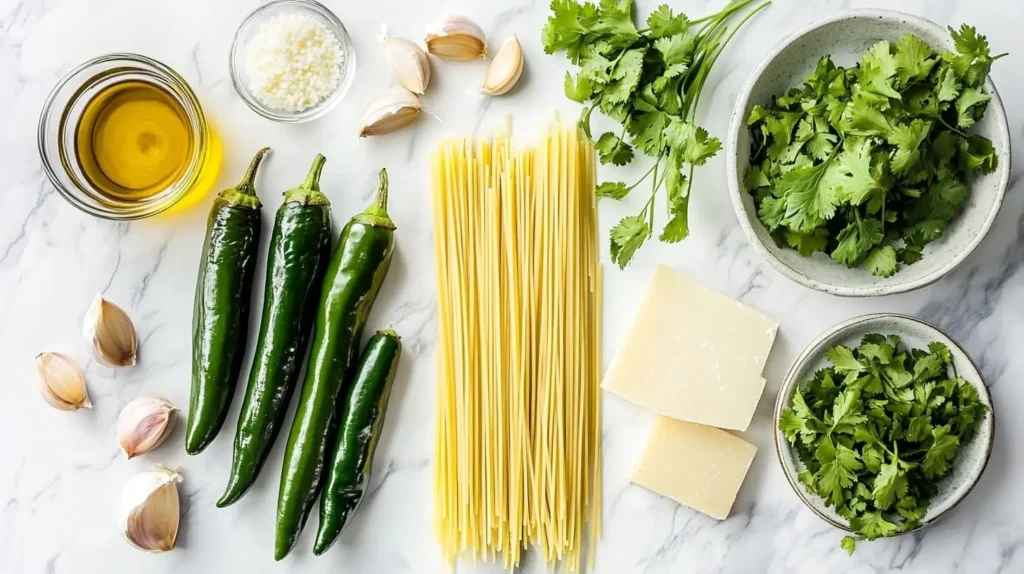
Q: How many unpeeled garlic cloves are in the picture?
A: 8